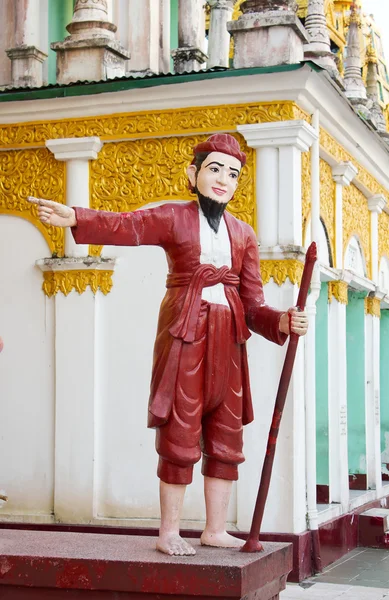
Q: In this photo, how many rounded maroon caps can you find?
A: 1